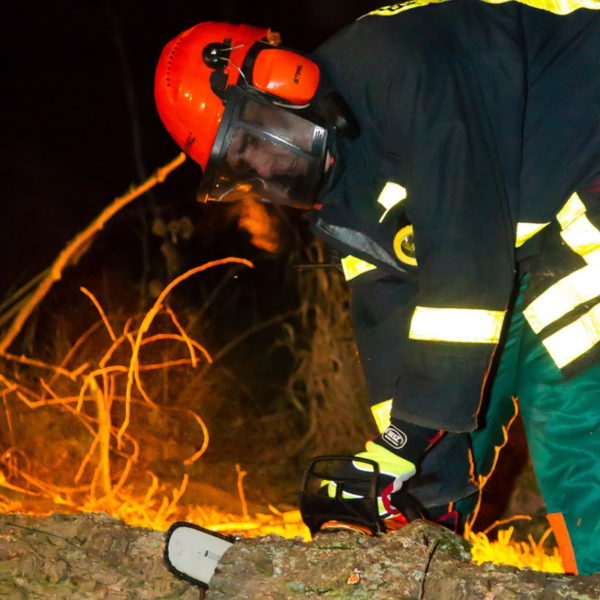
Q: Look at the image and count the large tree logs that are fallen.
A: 1